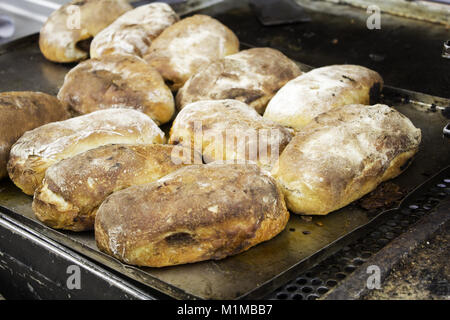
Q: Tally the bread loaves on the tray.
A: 12